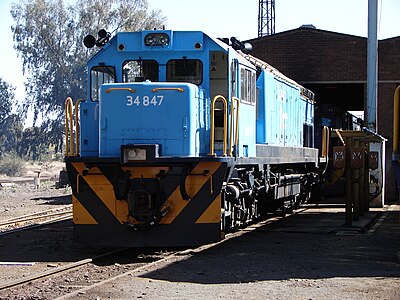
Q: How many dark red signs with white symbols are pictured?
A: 3